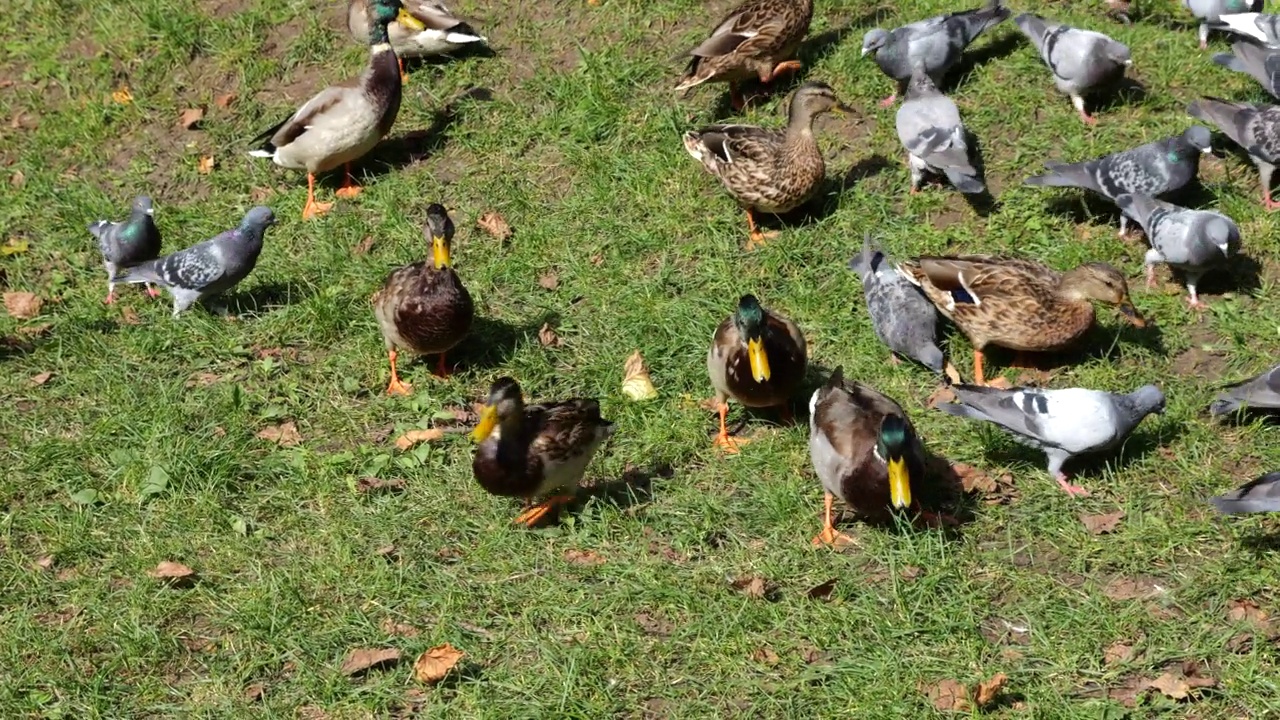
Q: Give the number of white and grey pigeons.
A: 15